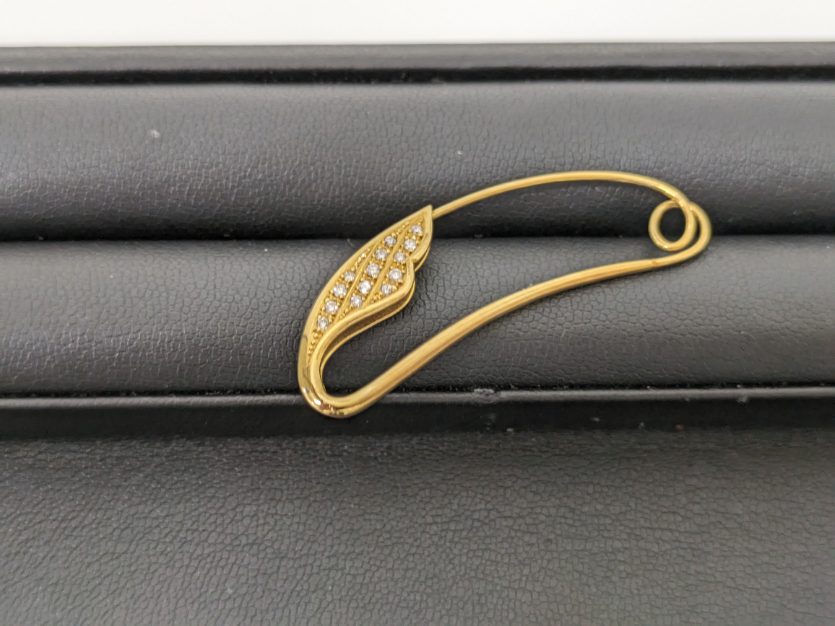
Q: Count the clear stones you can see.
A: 14